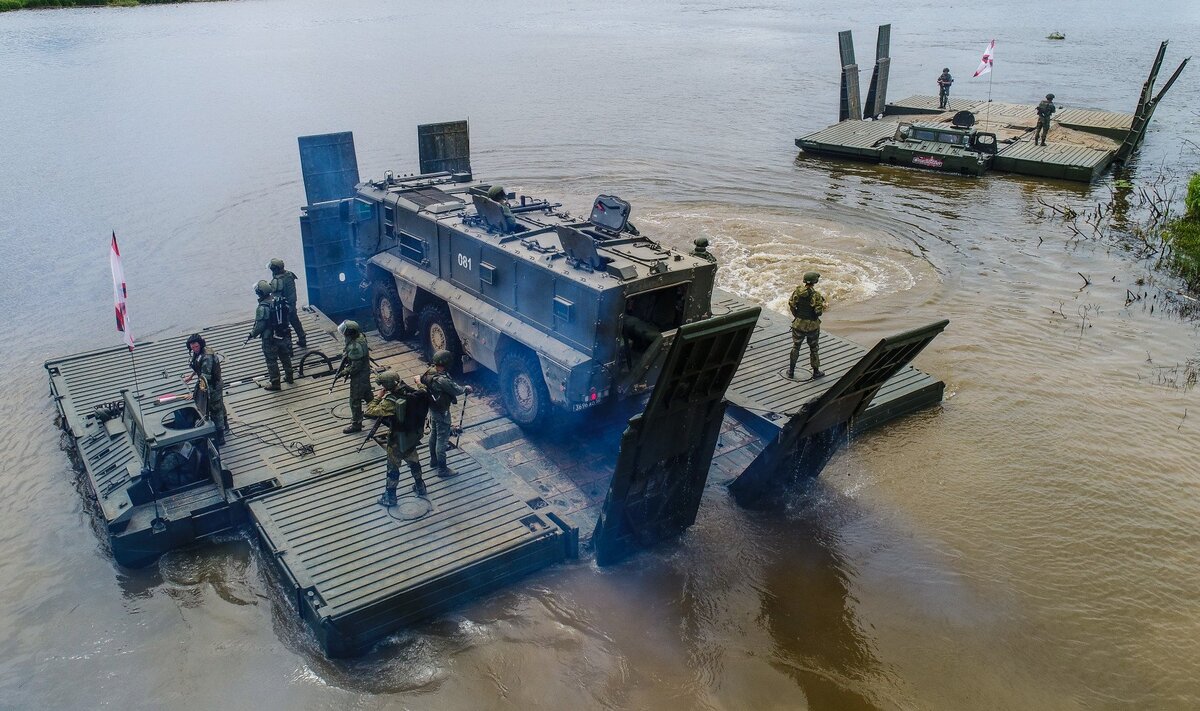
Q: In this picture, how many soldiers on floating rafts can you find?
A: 11